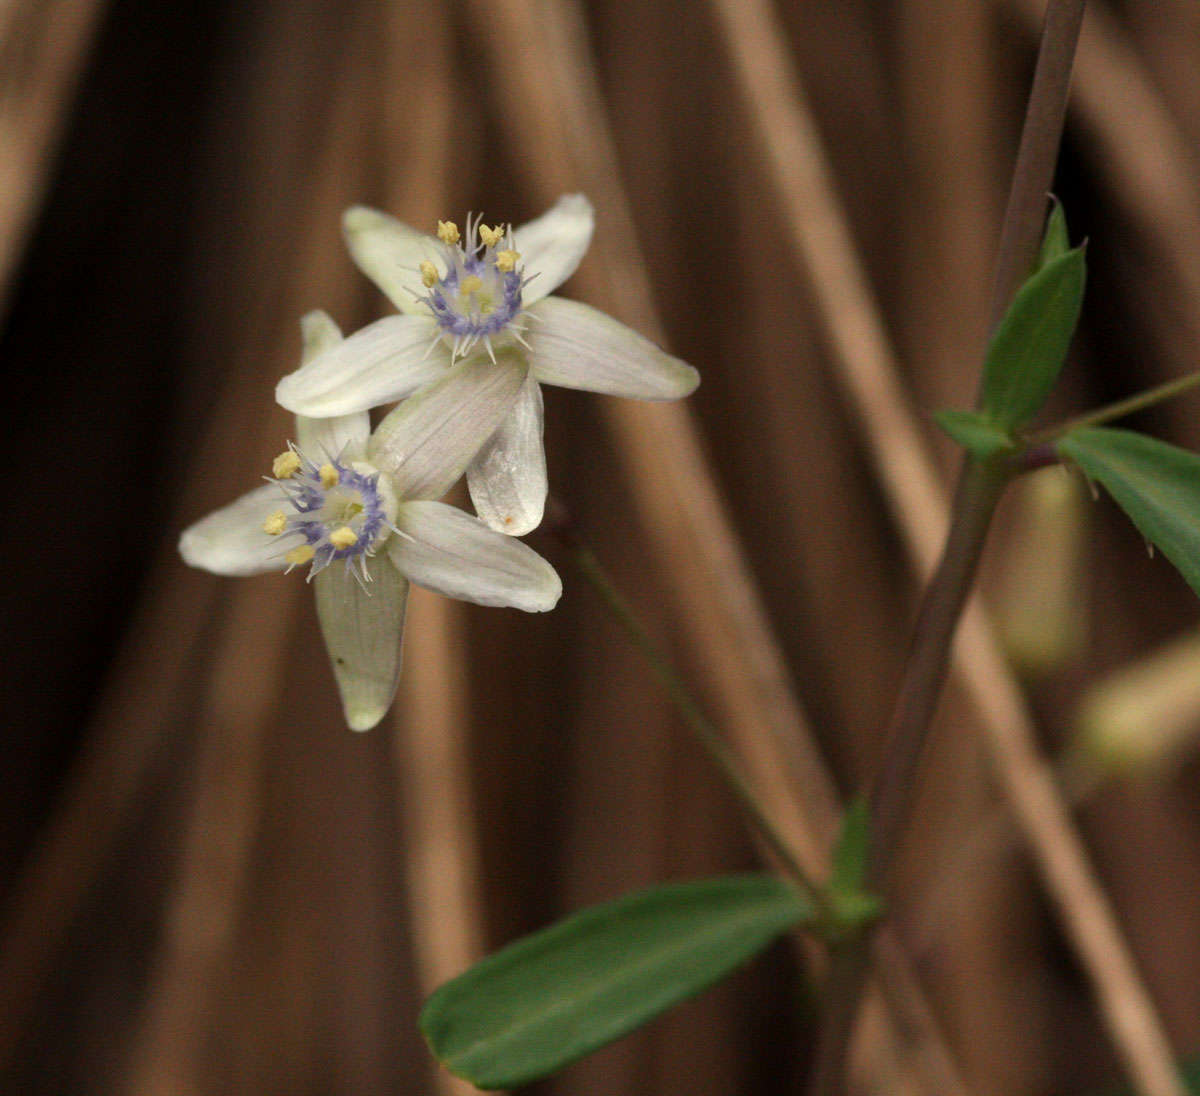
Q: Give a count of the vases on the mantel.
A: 0